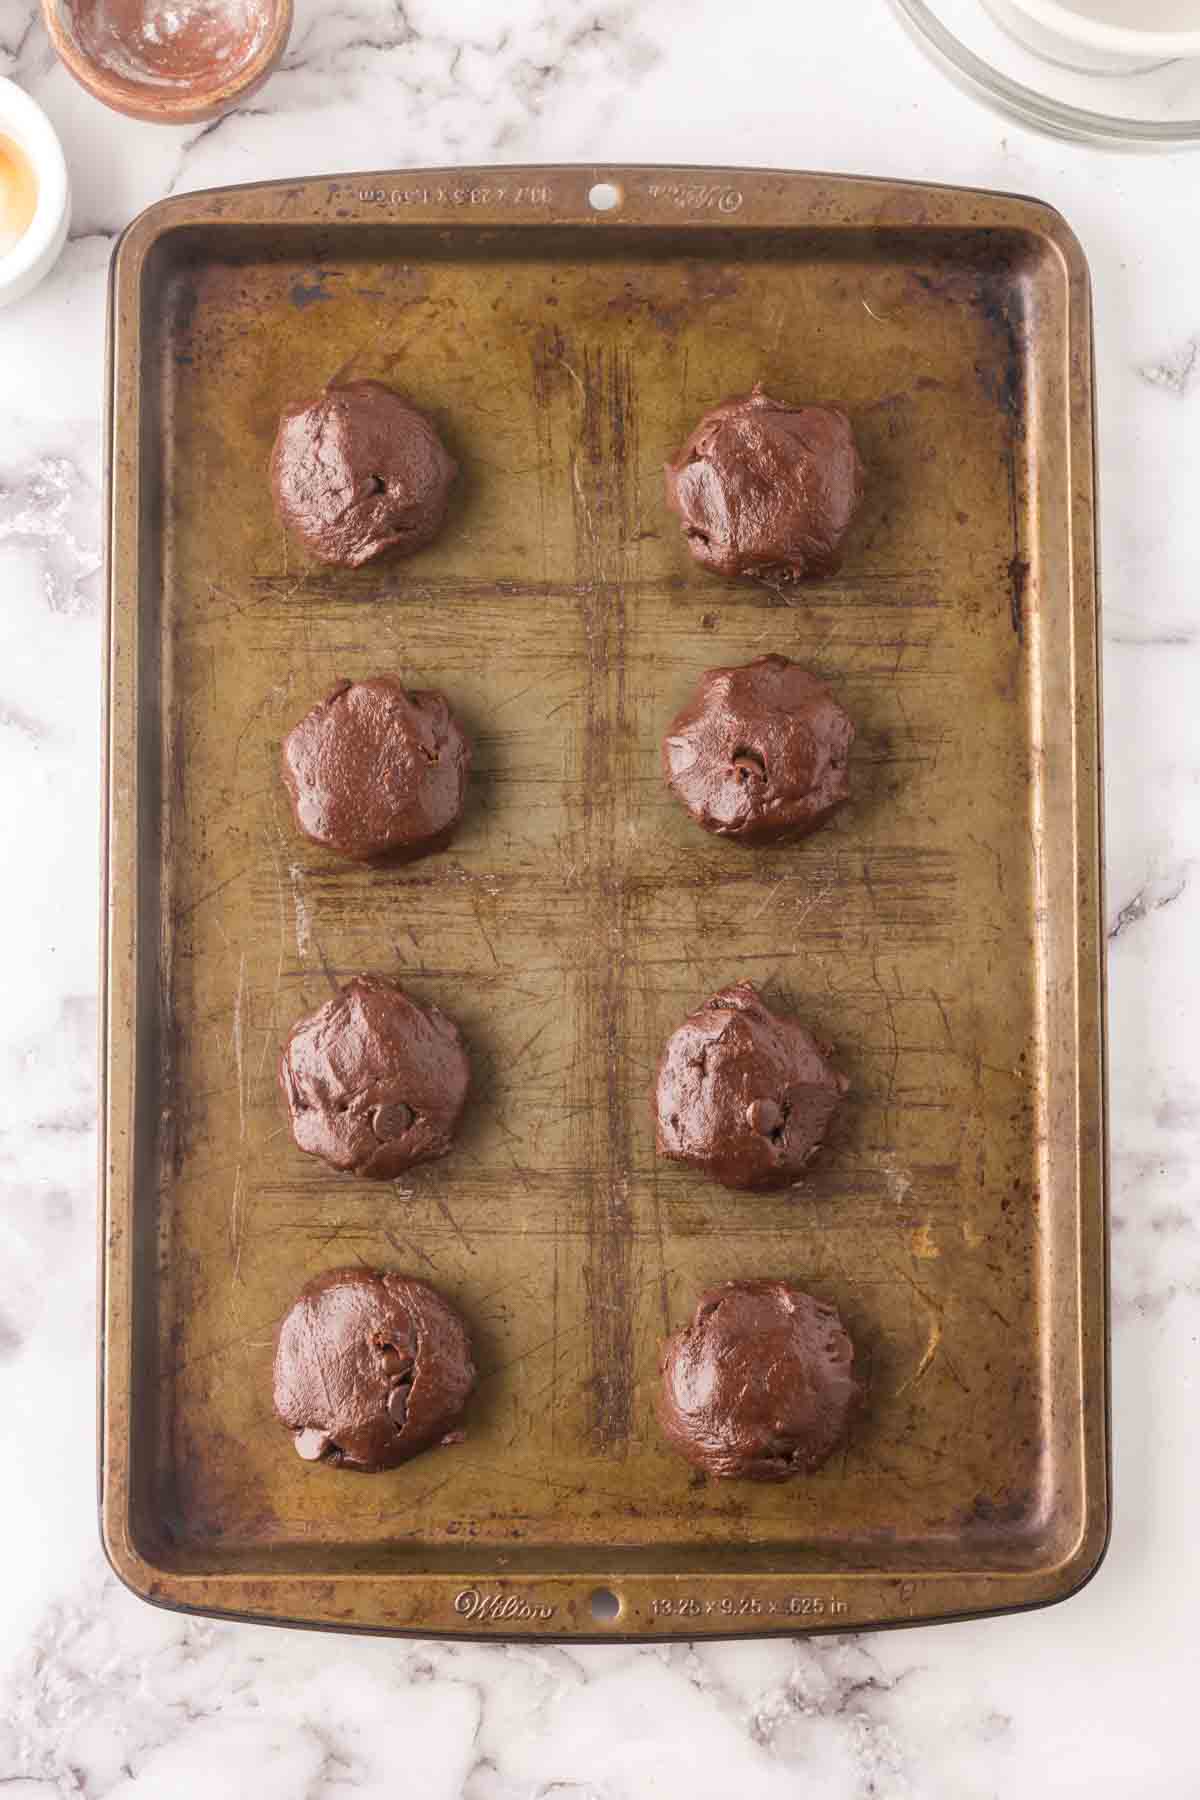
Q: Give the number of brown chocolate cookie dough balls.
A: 8